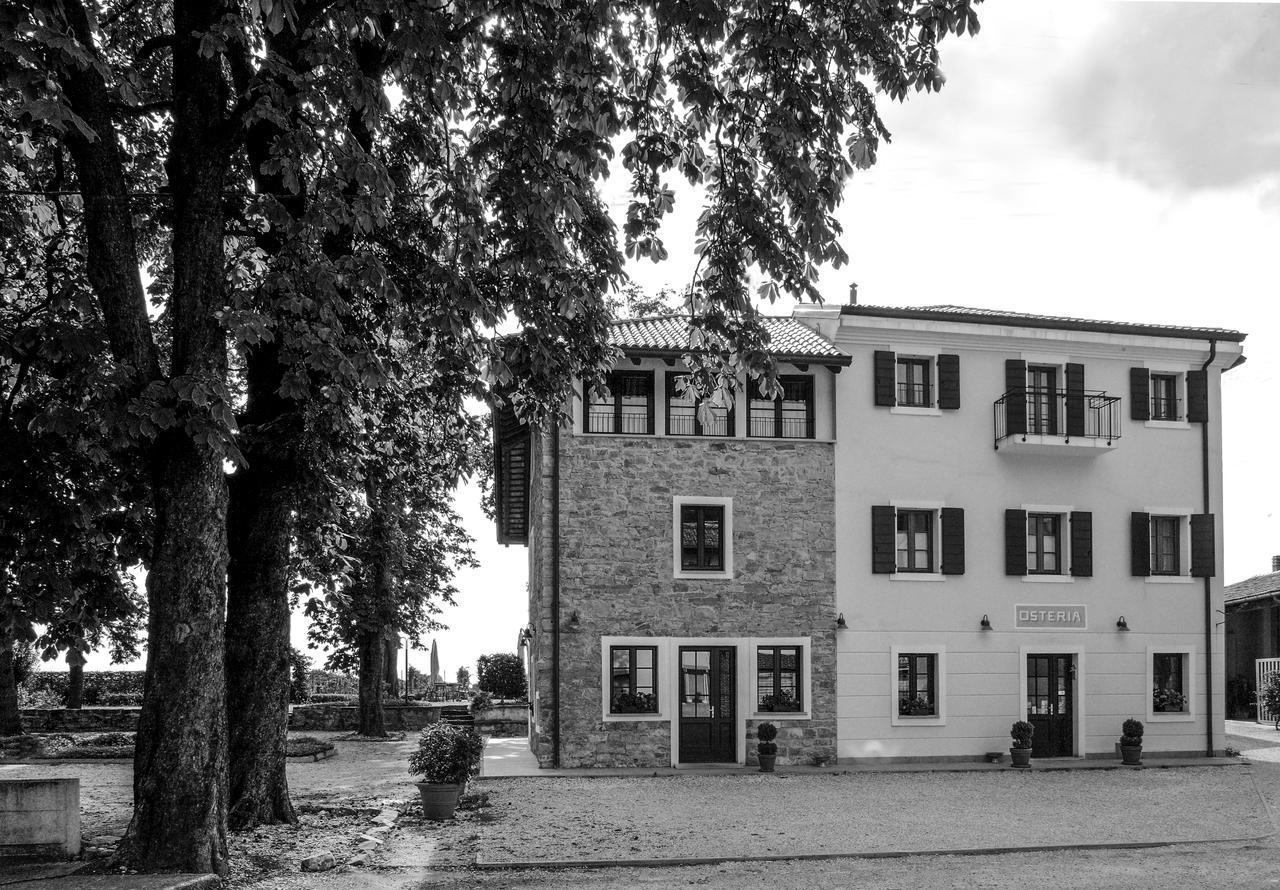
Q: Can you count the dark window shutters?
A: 12